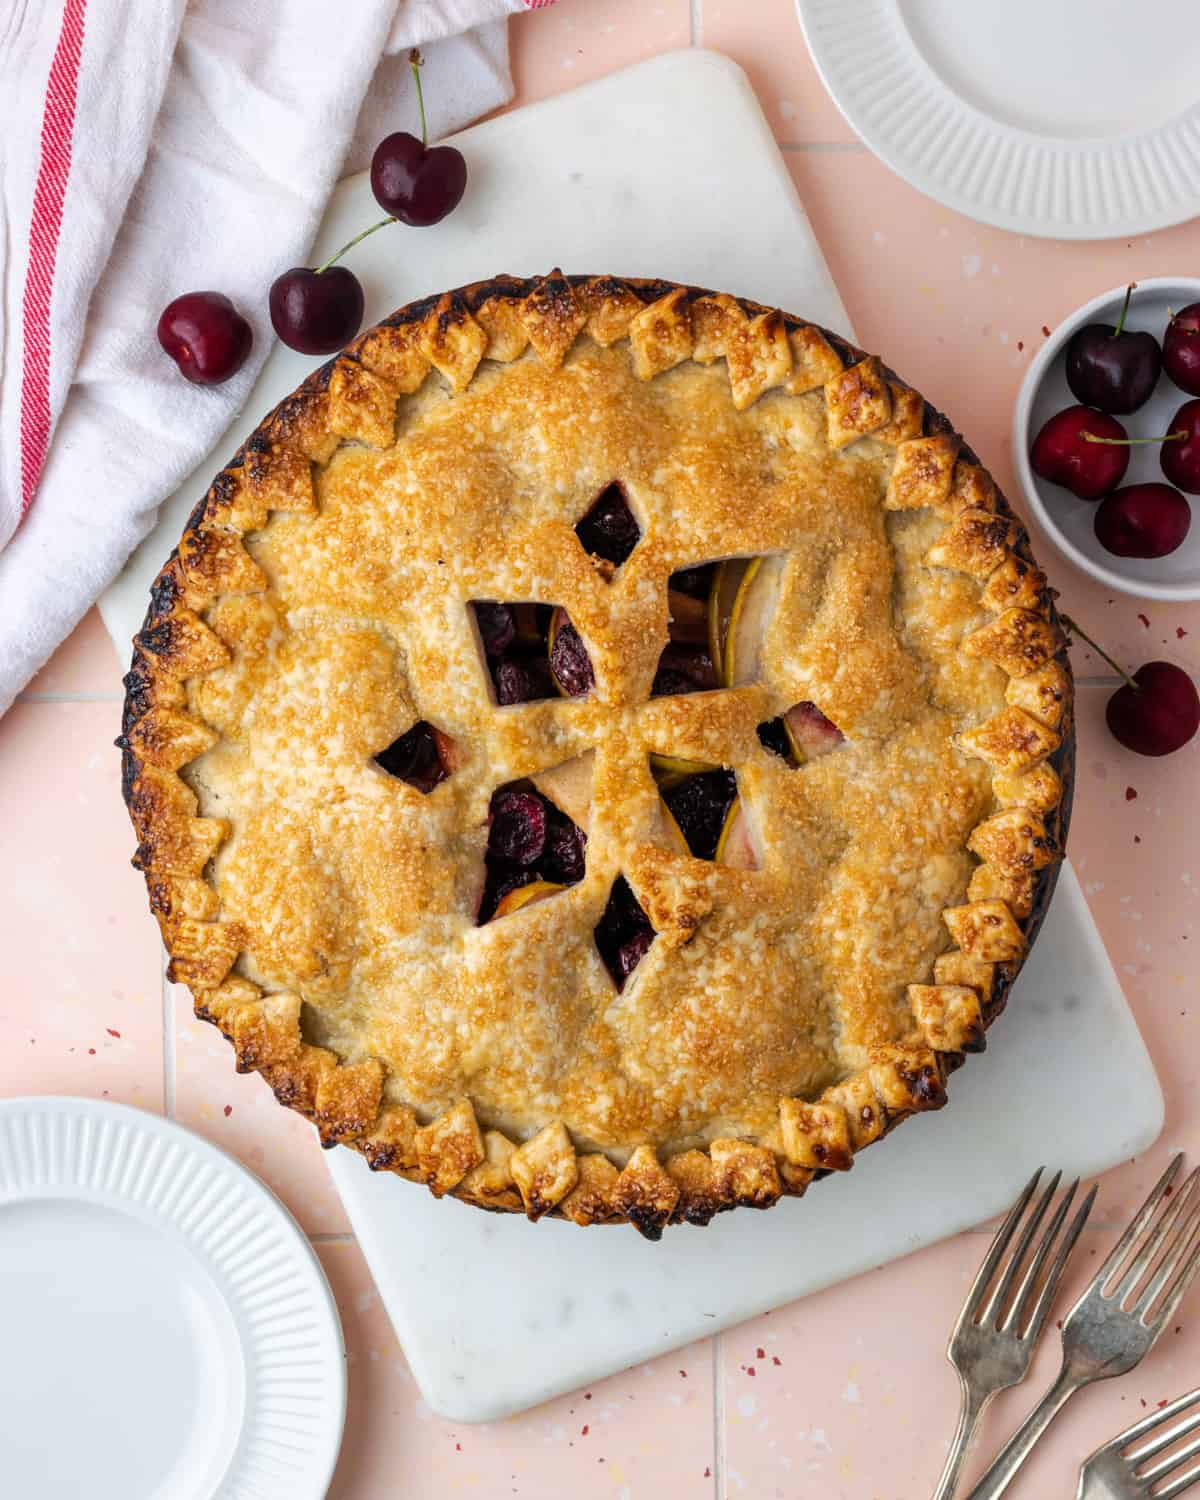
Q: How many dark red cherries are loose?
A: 4